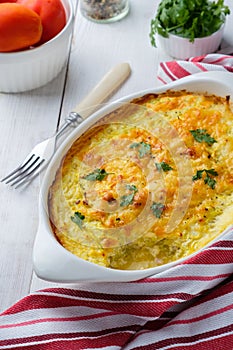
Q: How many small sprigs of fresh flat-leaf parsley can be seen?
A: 8